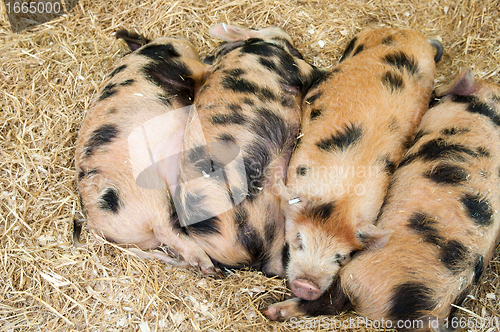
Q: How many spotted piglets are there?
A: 4